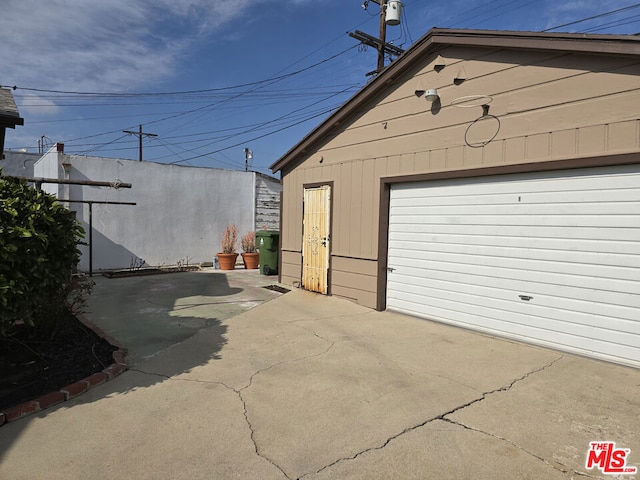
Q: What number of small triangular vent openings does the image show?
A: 3